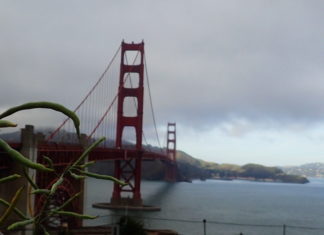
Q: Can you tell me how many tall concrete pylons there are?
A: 2